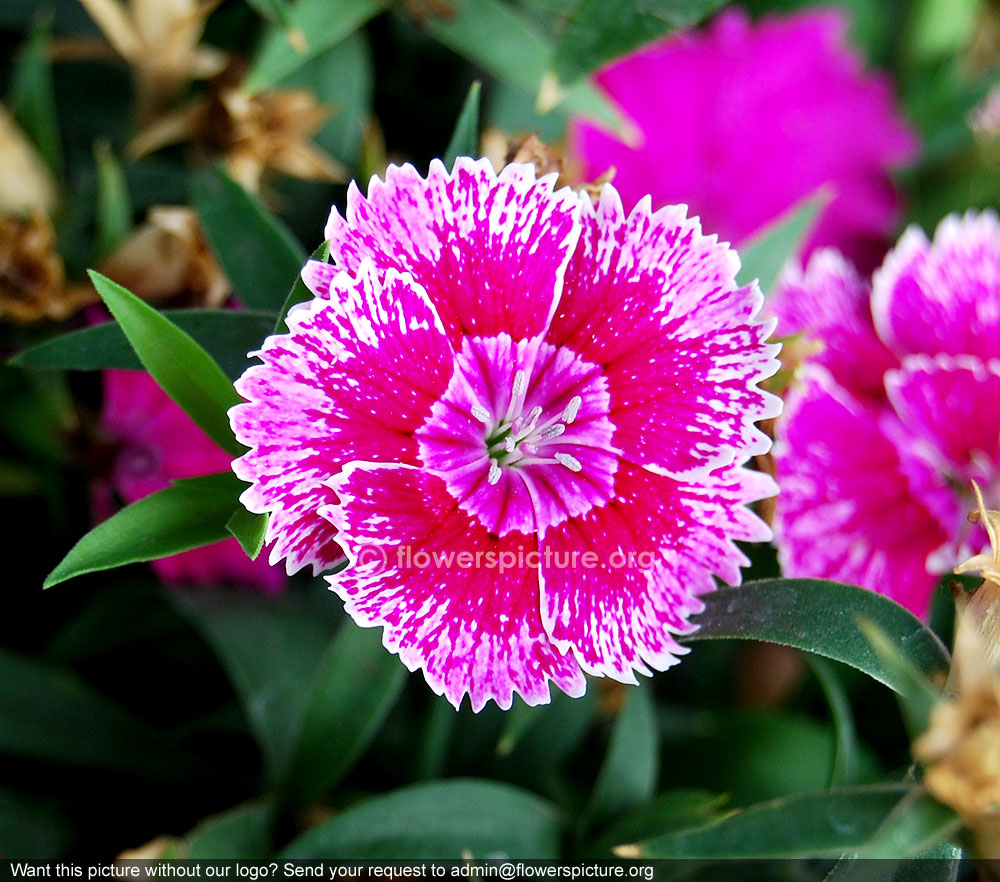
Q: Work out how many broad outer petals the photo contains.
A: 5